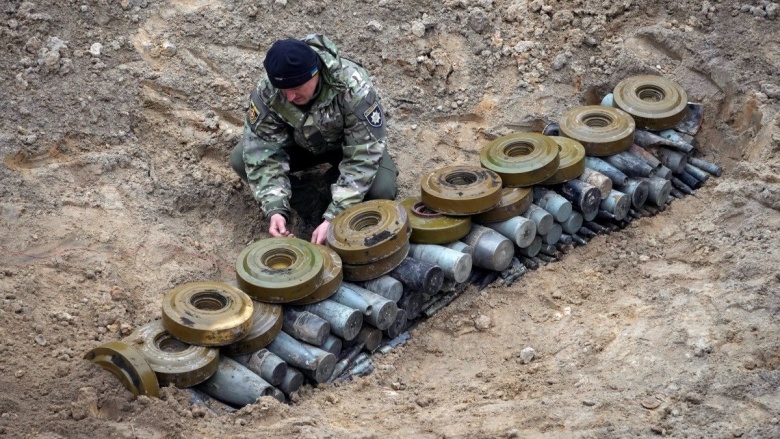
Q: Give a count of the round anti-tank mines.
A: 15